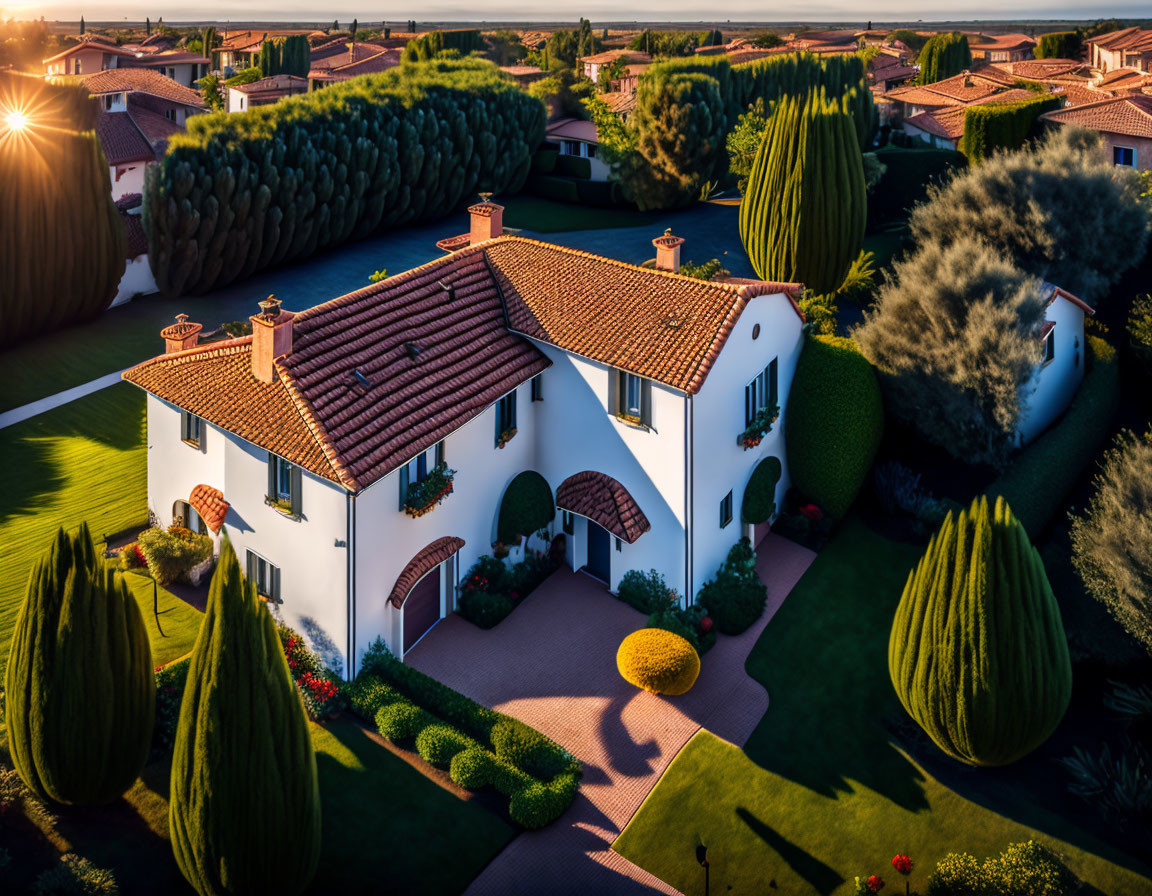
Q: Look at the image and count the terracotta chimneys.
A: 4